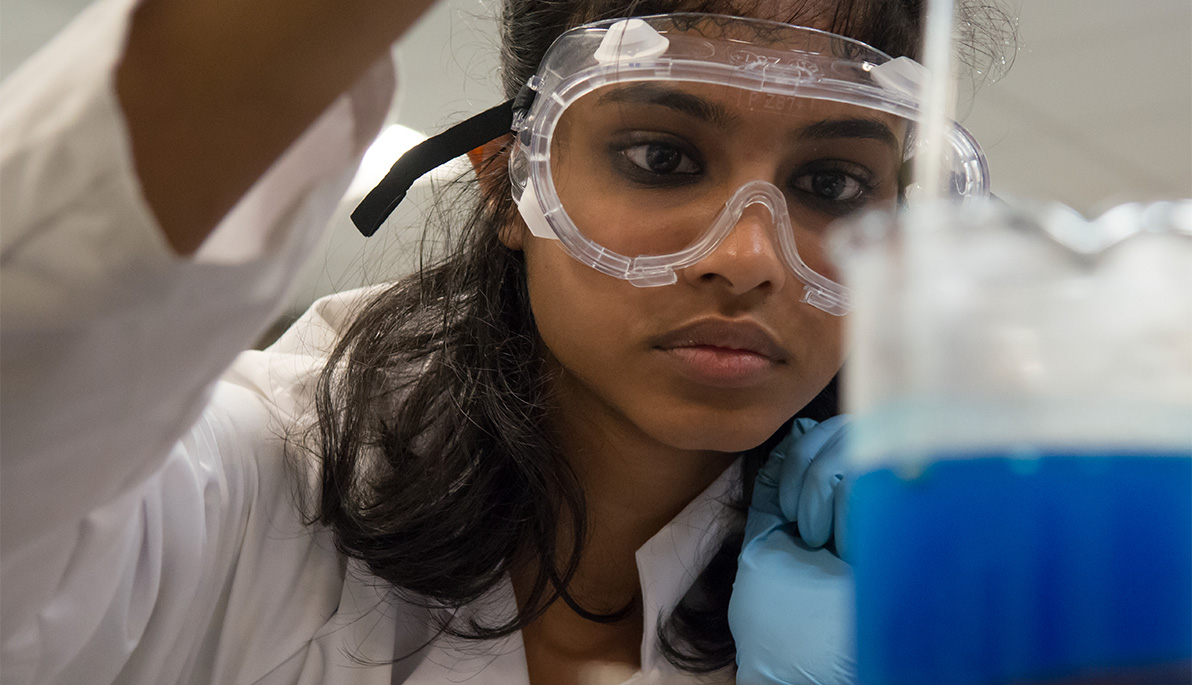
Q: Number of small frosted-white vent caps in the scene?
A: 3